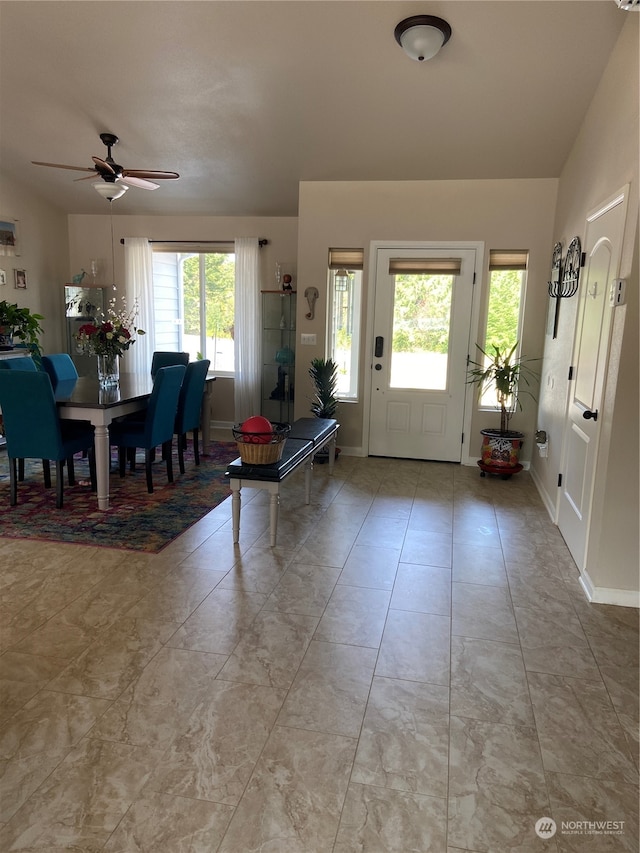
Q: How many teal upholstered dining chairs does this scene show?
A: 6